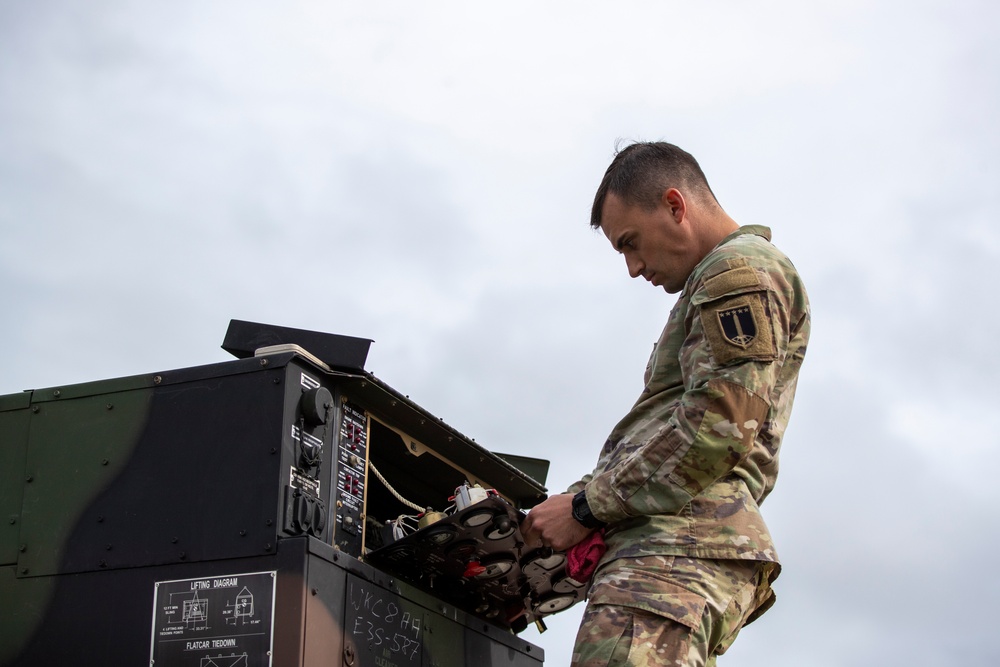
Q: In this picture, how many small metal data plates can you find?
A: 3